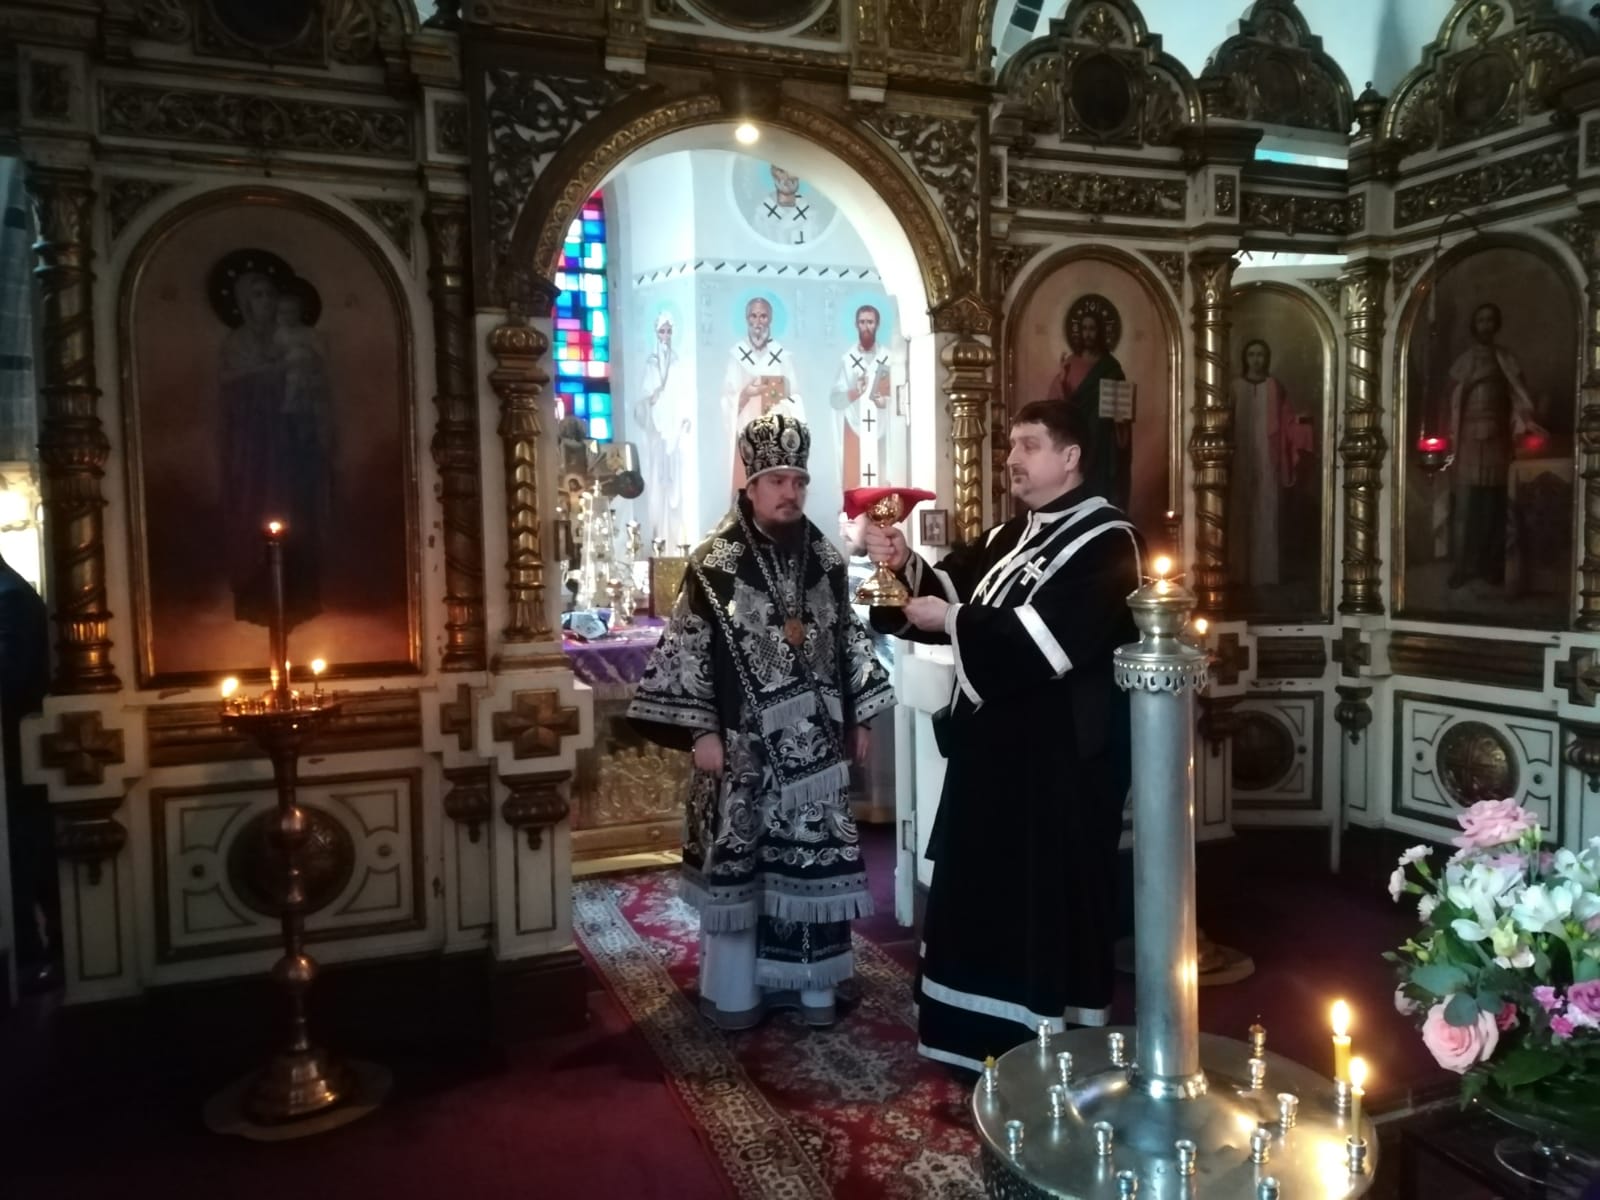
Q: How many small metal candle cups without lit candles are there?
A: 14